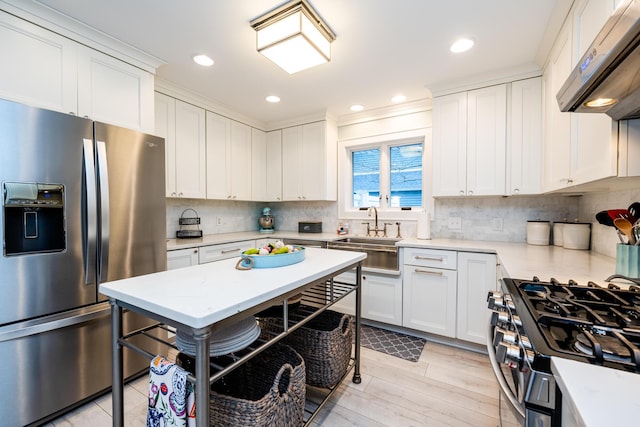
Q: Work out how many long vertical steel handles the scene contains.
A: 2